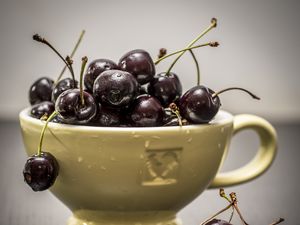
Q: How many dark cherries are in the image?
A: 14